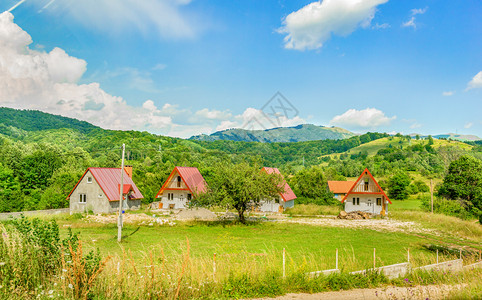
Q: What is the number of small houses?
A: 4